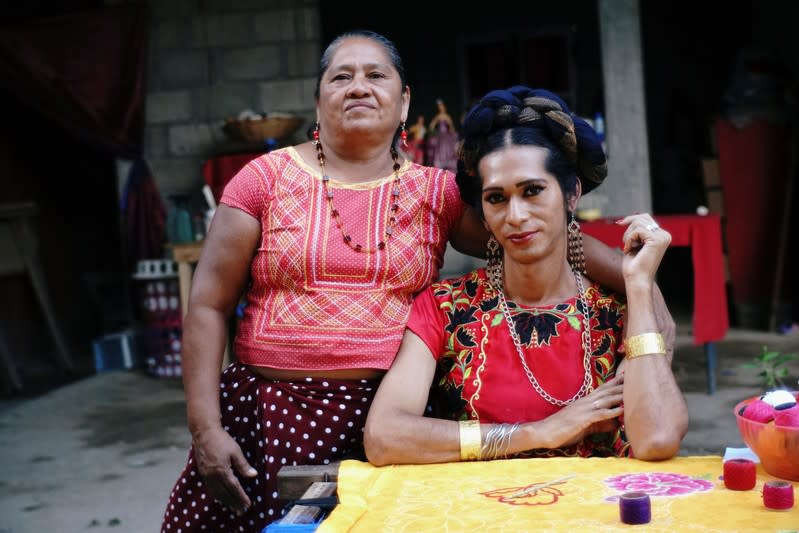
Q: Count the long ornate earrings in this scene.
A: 2